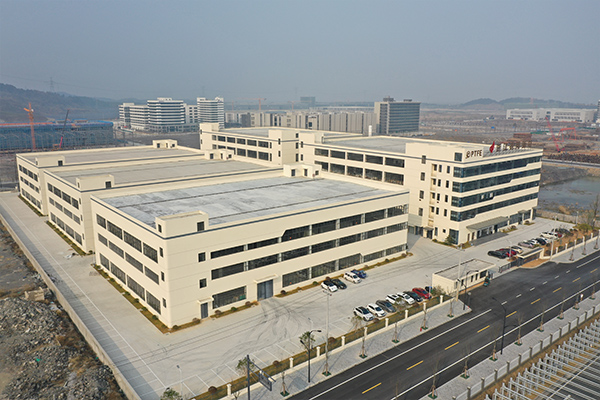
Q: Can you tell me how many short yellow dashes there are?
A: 9